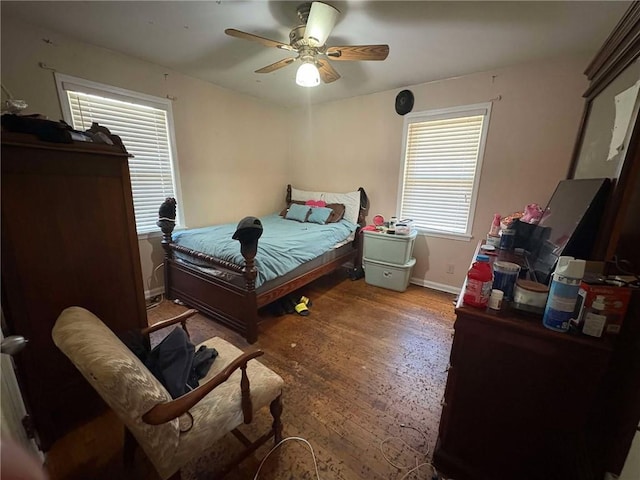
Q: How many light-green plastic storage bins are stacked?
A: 2